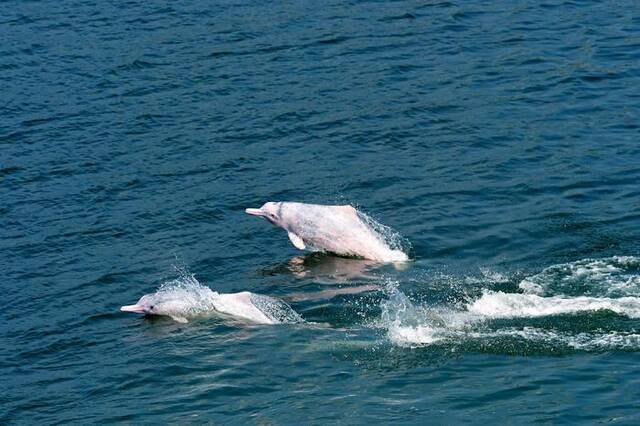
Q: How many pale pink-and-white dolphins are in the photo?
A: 2